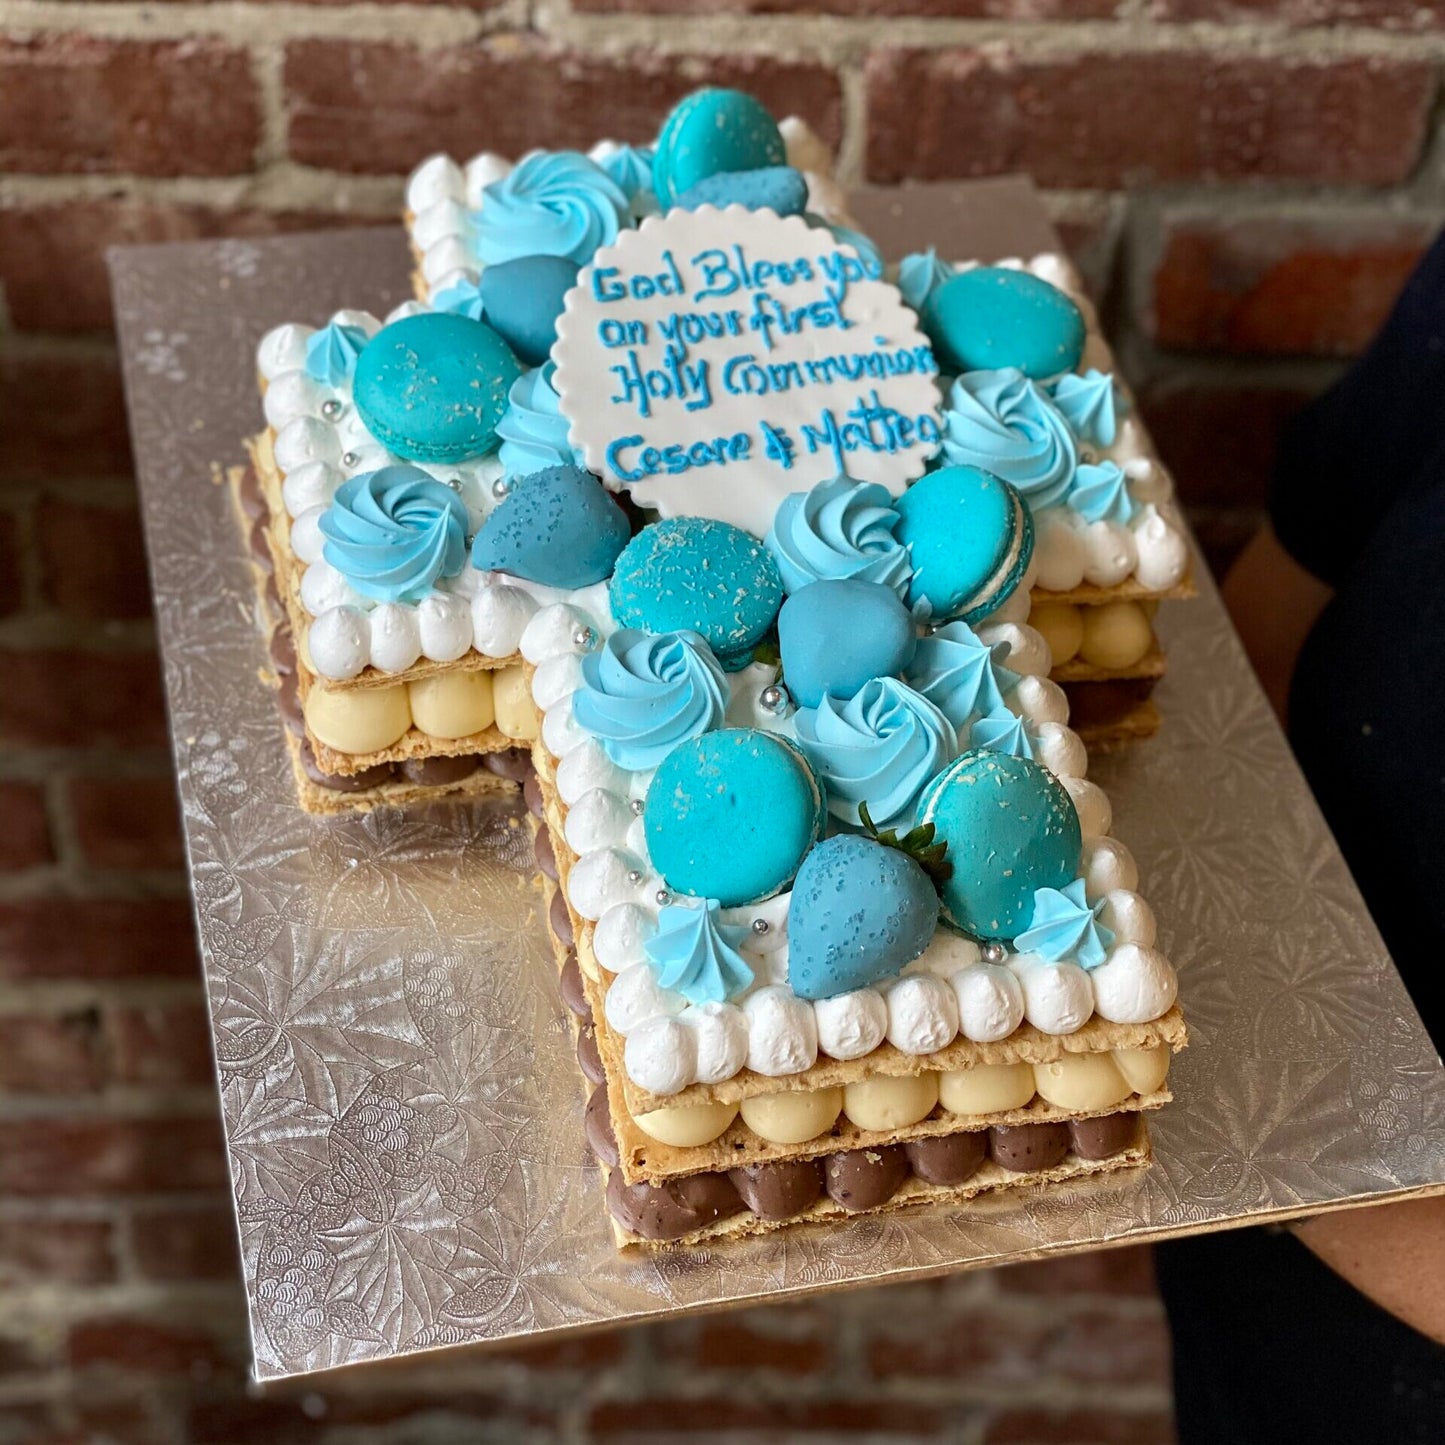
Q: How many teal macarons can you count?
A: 7